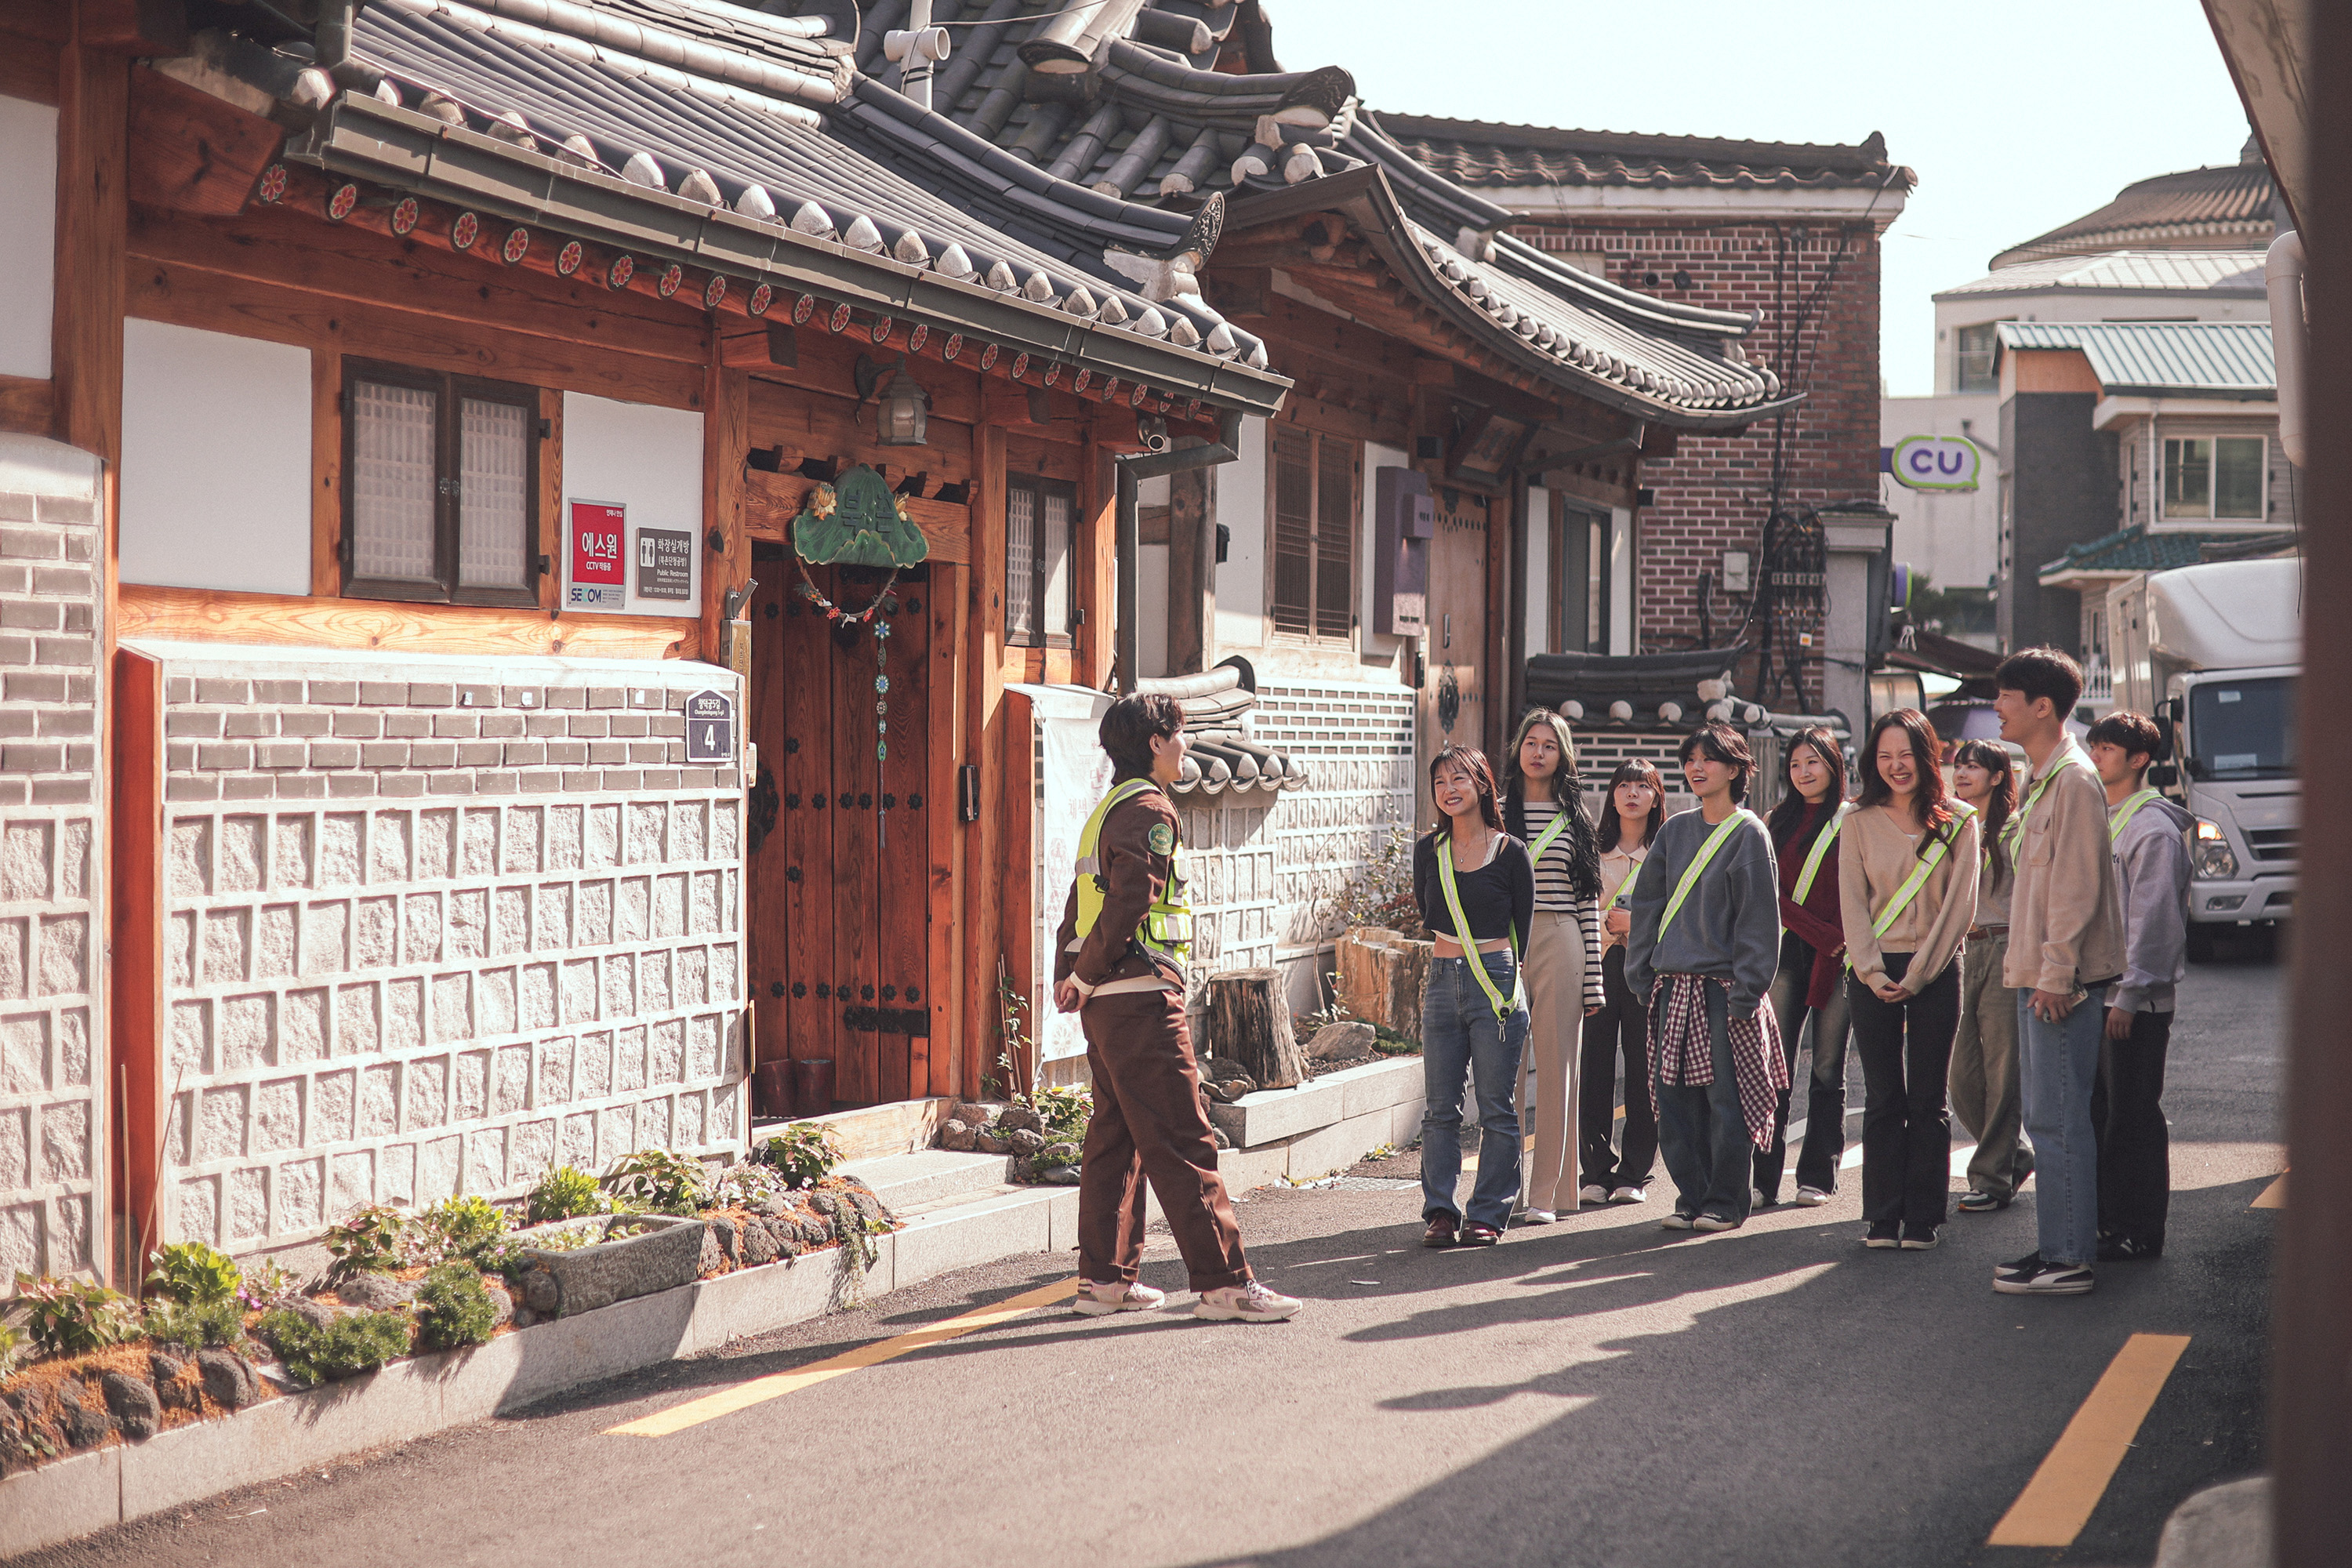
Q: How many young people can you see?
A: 10